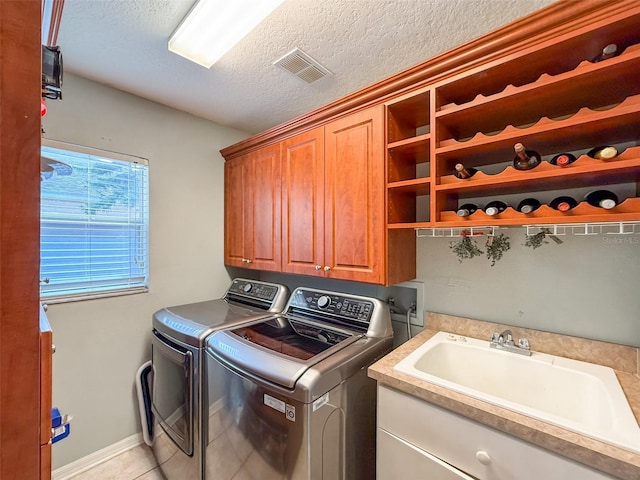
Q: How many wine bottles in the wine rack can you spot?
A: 10